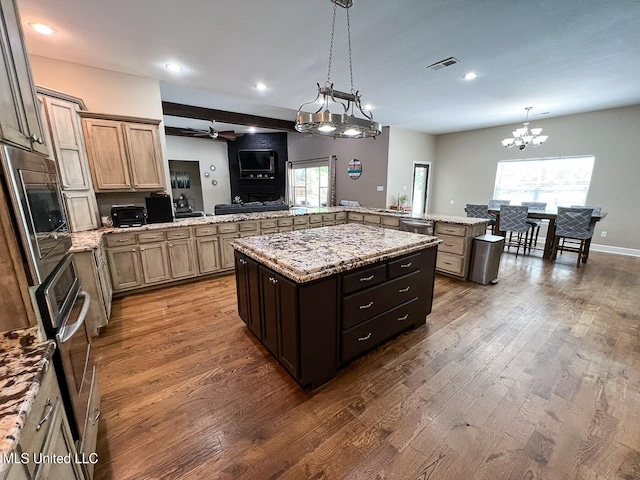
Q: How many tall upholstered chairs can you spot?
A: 6